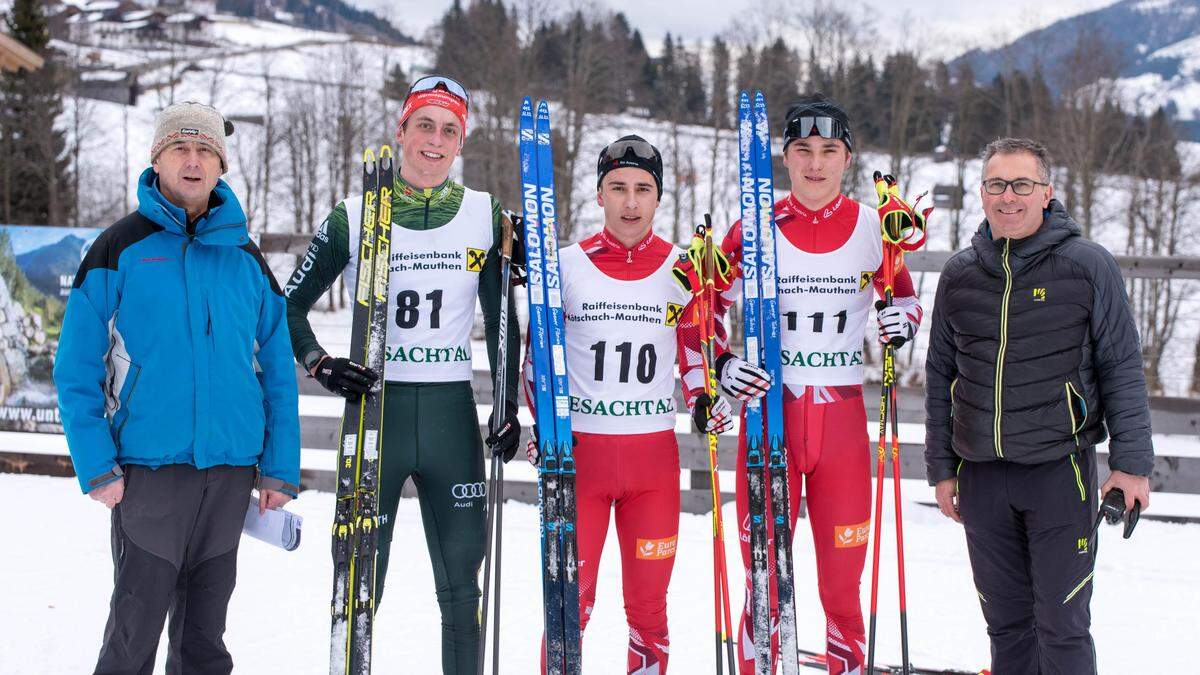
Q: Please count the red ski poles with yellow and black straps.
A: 4